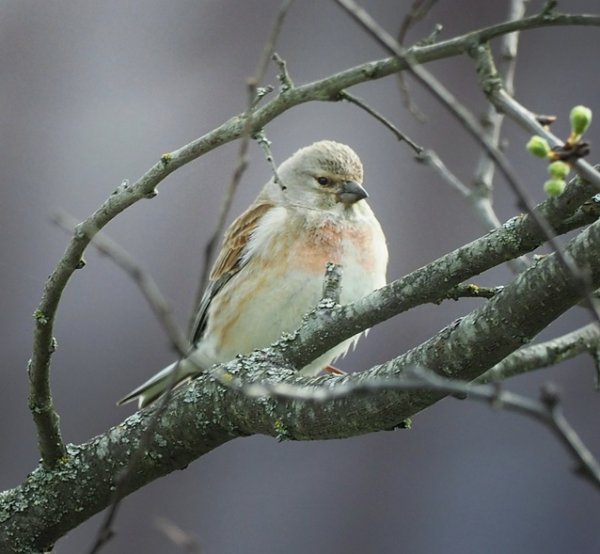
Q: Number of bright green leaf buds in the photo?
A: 4